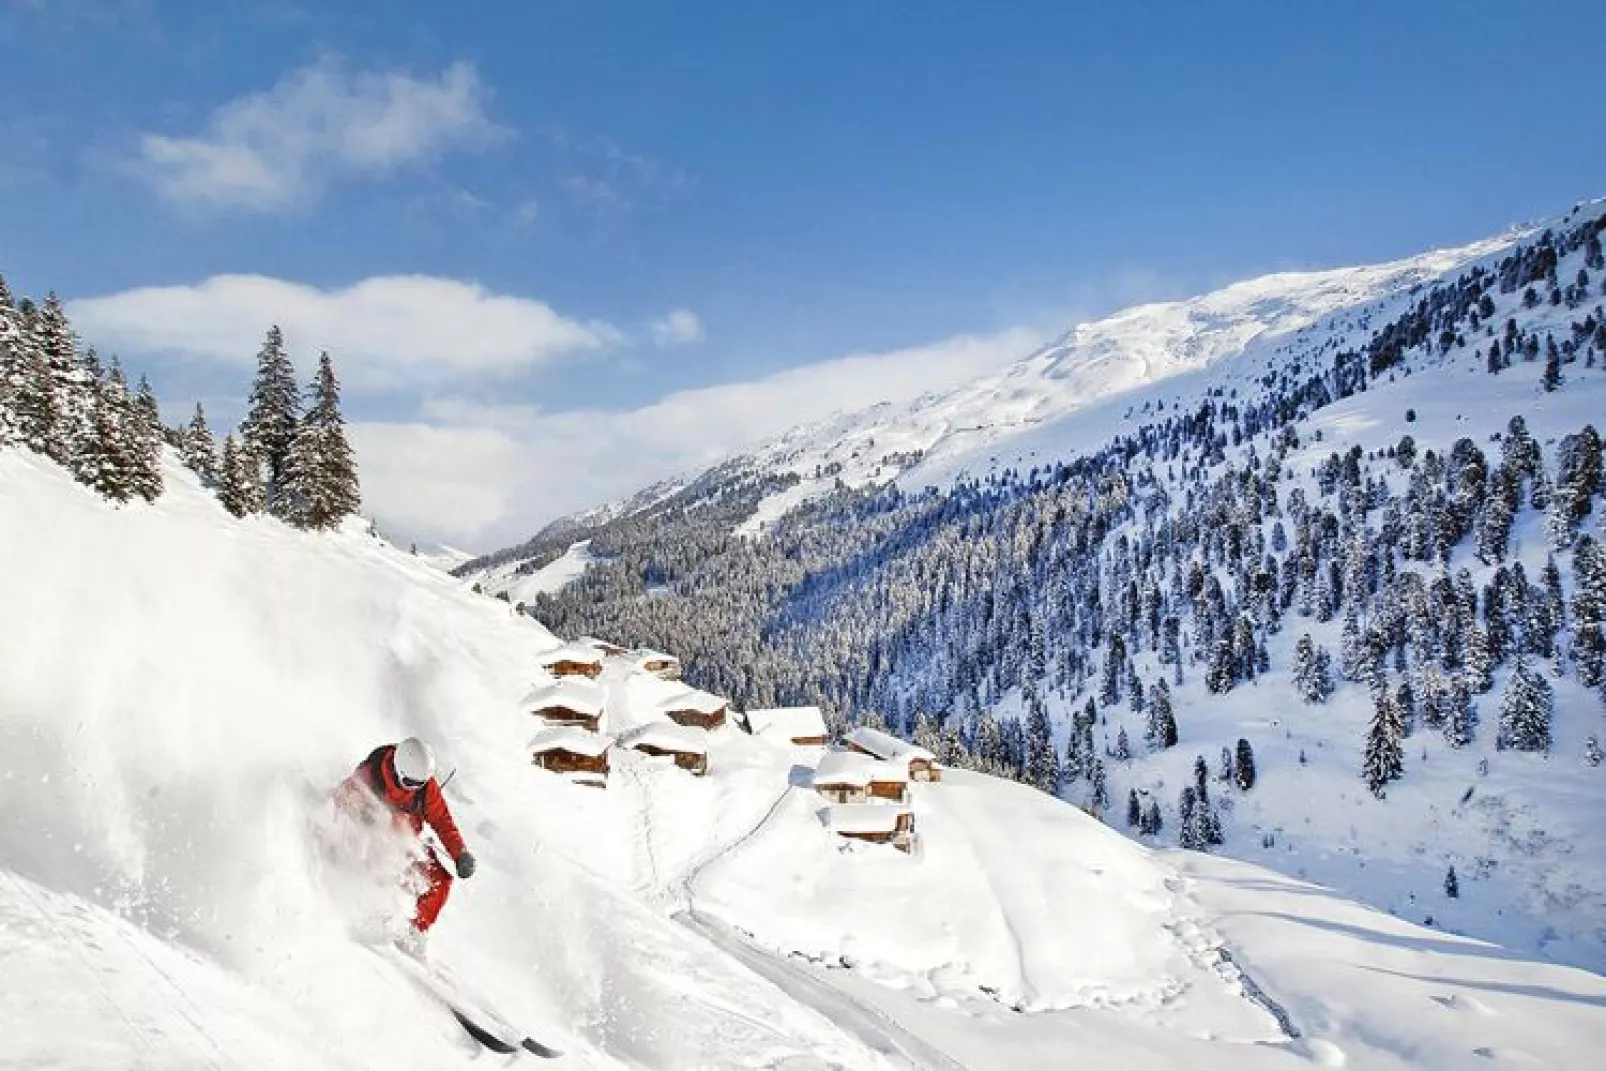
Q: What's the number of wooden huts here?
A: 11